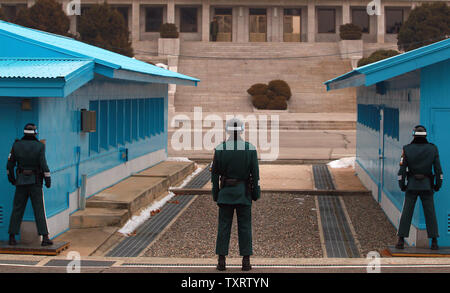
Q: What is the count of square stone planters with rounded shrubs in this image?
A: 2